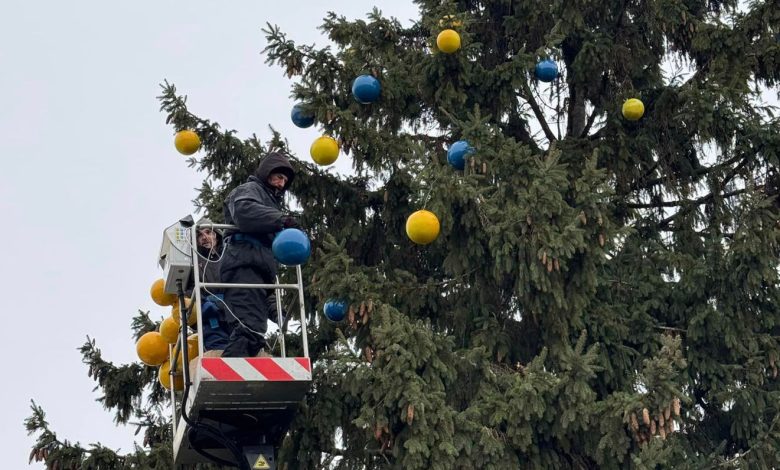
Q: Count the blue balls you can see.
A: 6